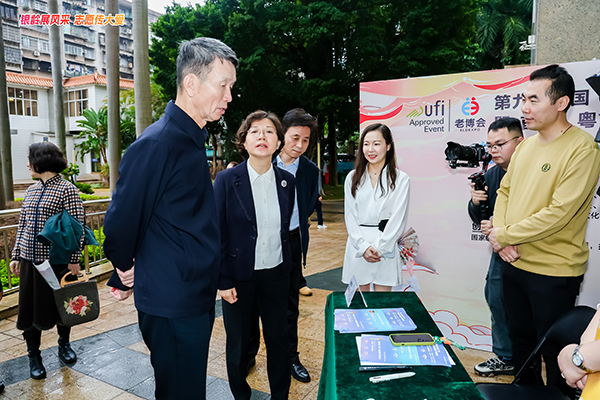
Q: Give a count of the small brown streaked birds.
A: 0